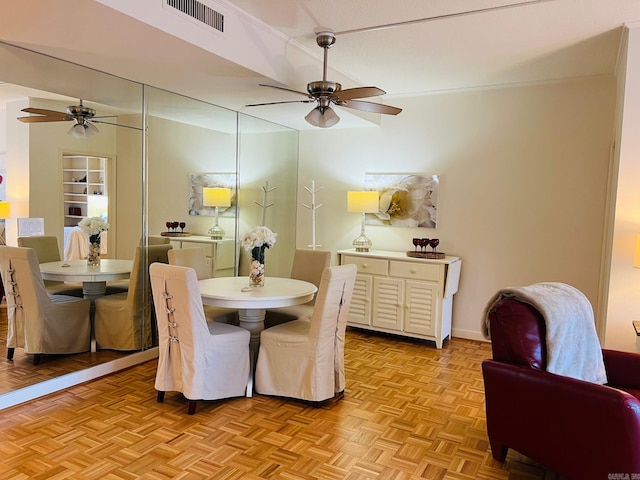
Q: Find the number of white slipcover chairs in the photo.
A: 4